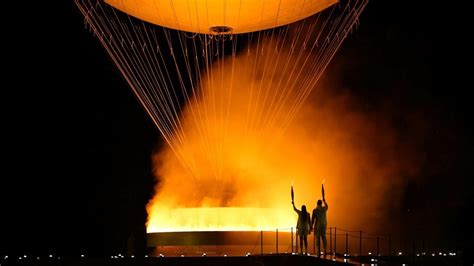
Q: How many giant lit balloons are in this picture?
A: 1